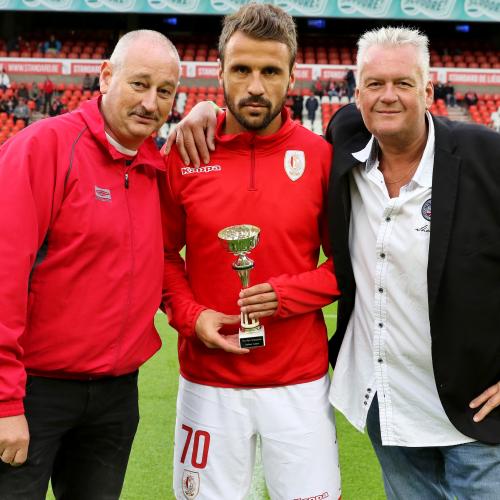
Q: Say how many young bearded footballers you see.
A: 1